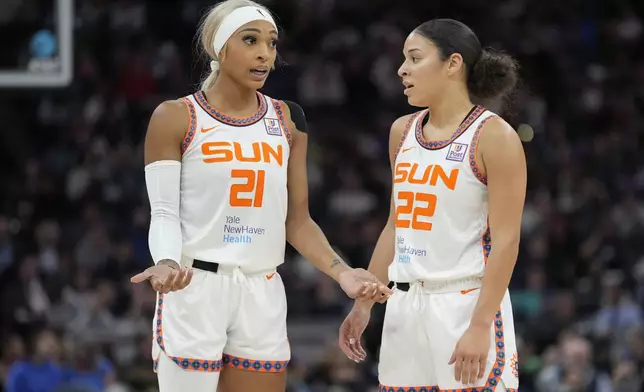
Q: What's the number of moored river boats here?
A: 0